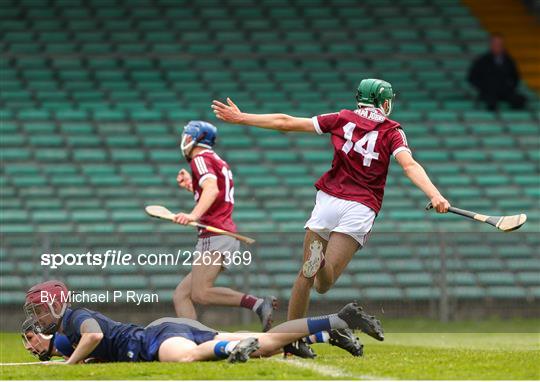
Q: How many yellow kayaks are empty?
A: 0